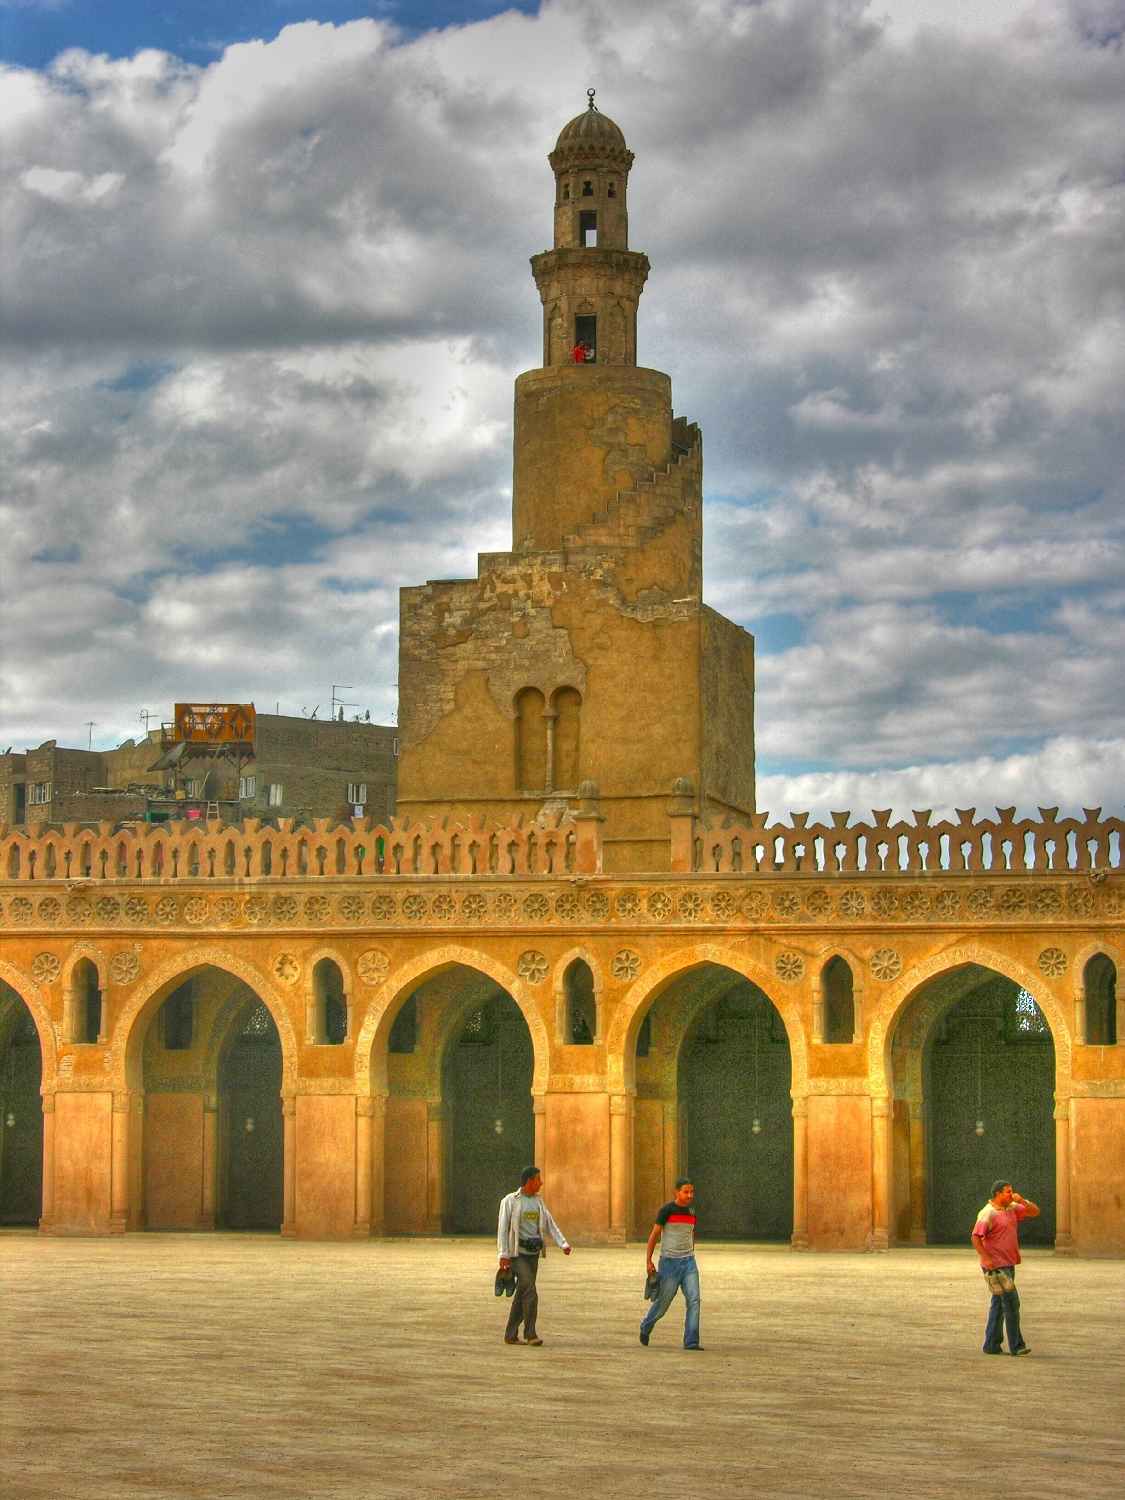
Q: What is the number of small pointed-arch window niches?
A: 5